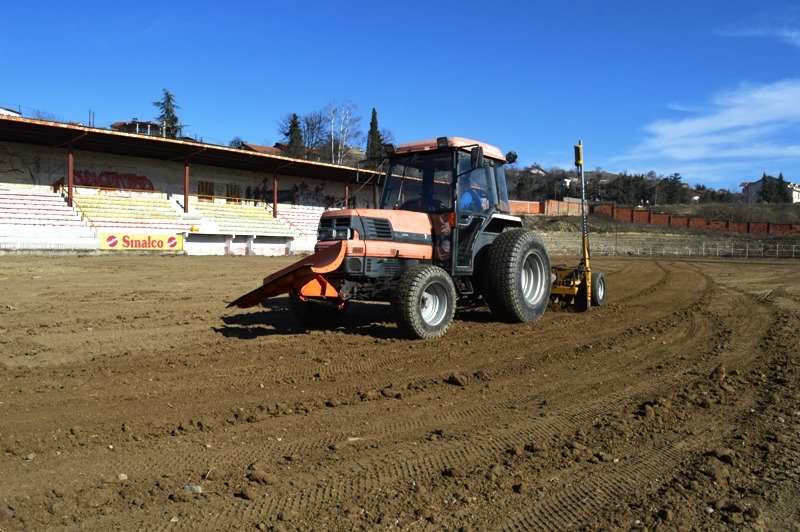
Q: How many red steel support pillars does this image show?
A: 4